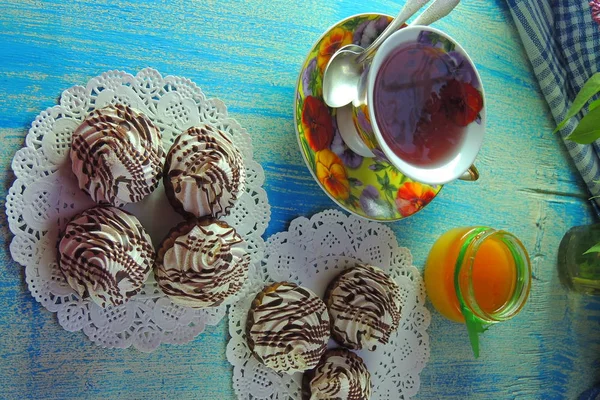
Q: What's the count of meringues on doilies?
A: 7